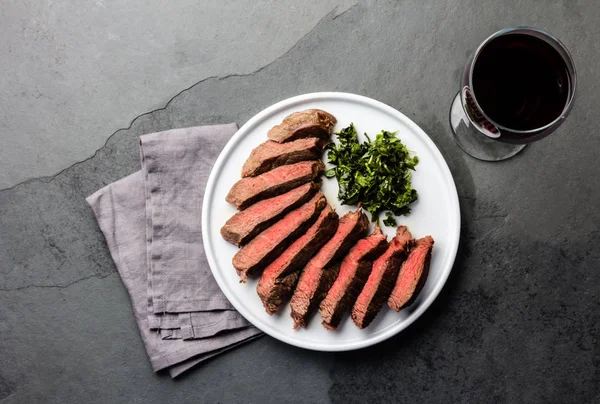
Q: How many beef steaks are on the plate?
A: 10